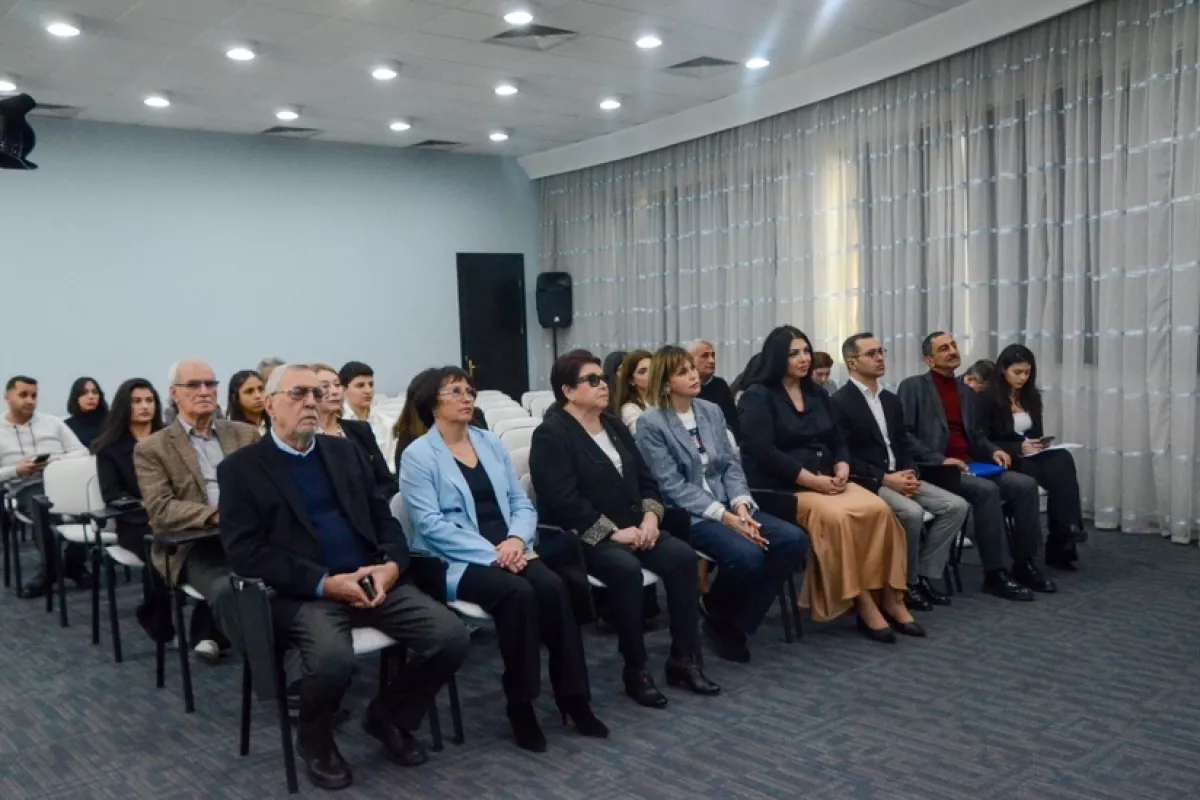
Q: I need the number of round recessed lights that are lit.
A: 13